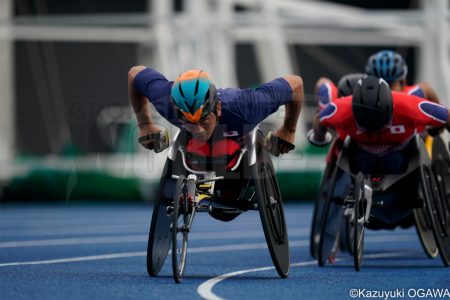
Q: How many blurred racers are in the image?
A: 3